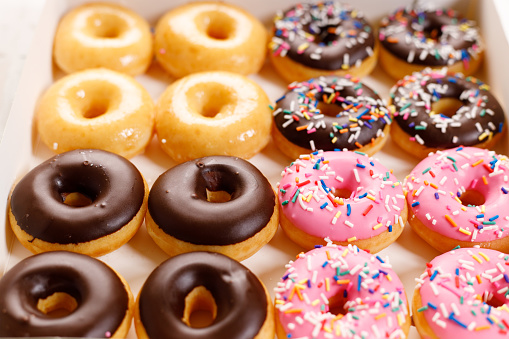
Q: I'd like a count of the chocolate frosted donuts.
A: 8